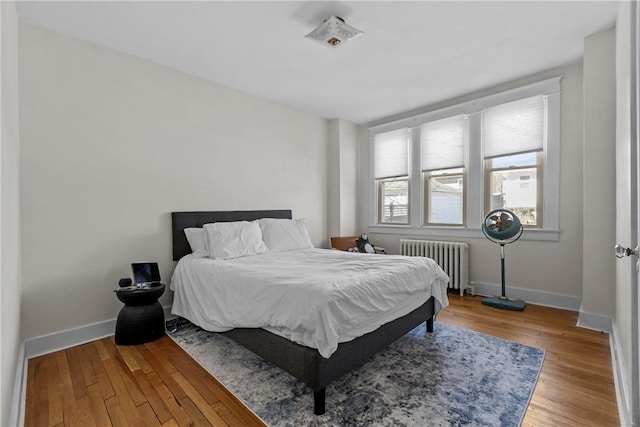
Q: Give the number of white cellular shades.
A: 3